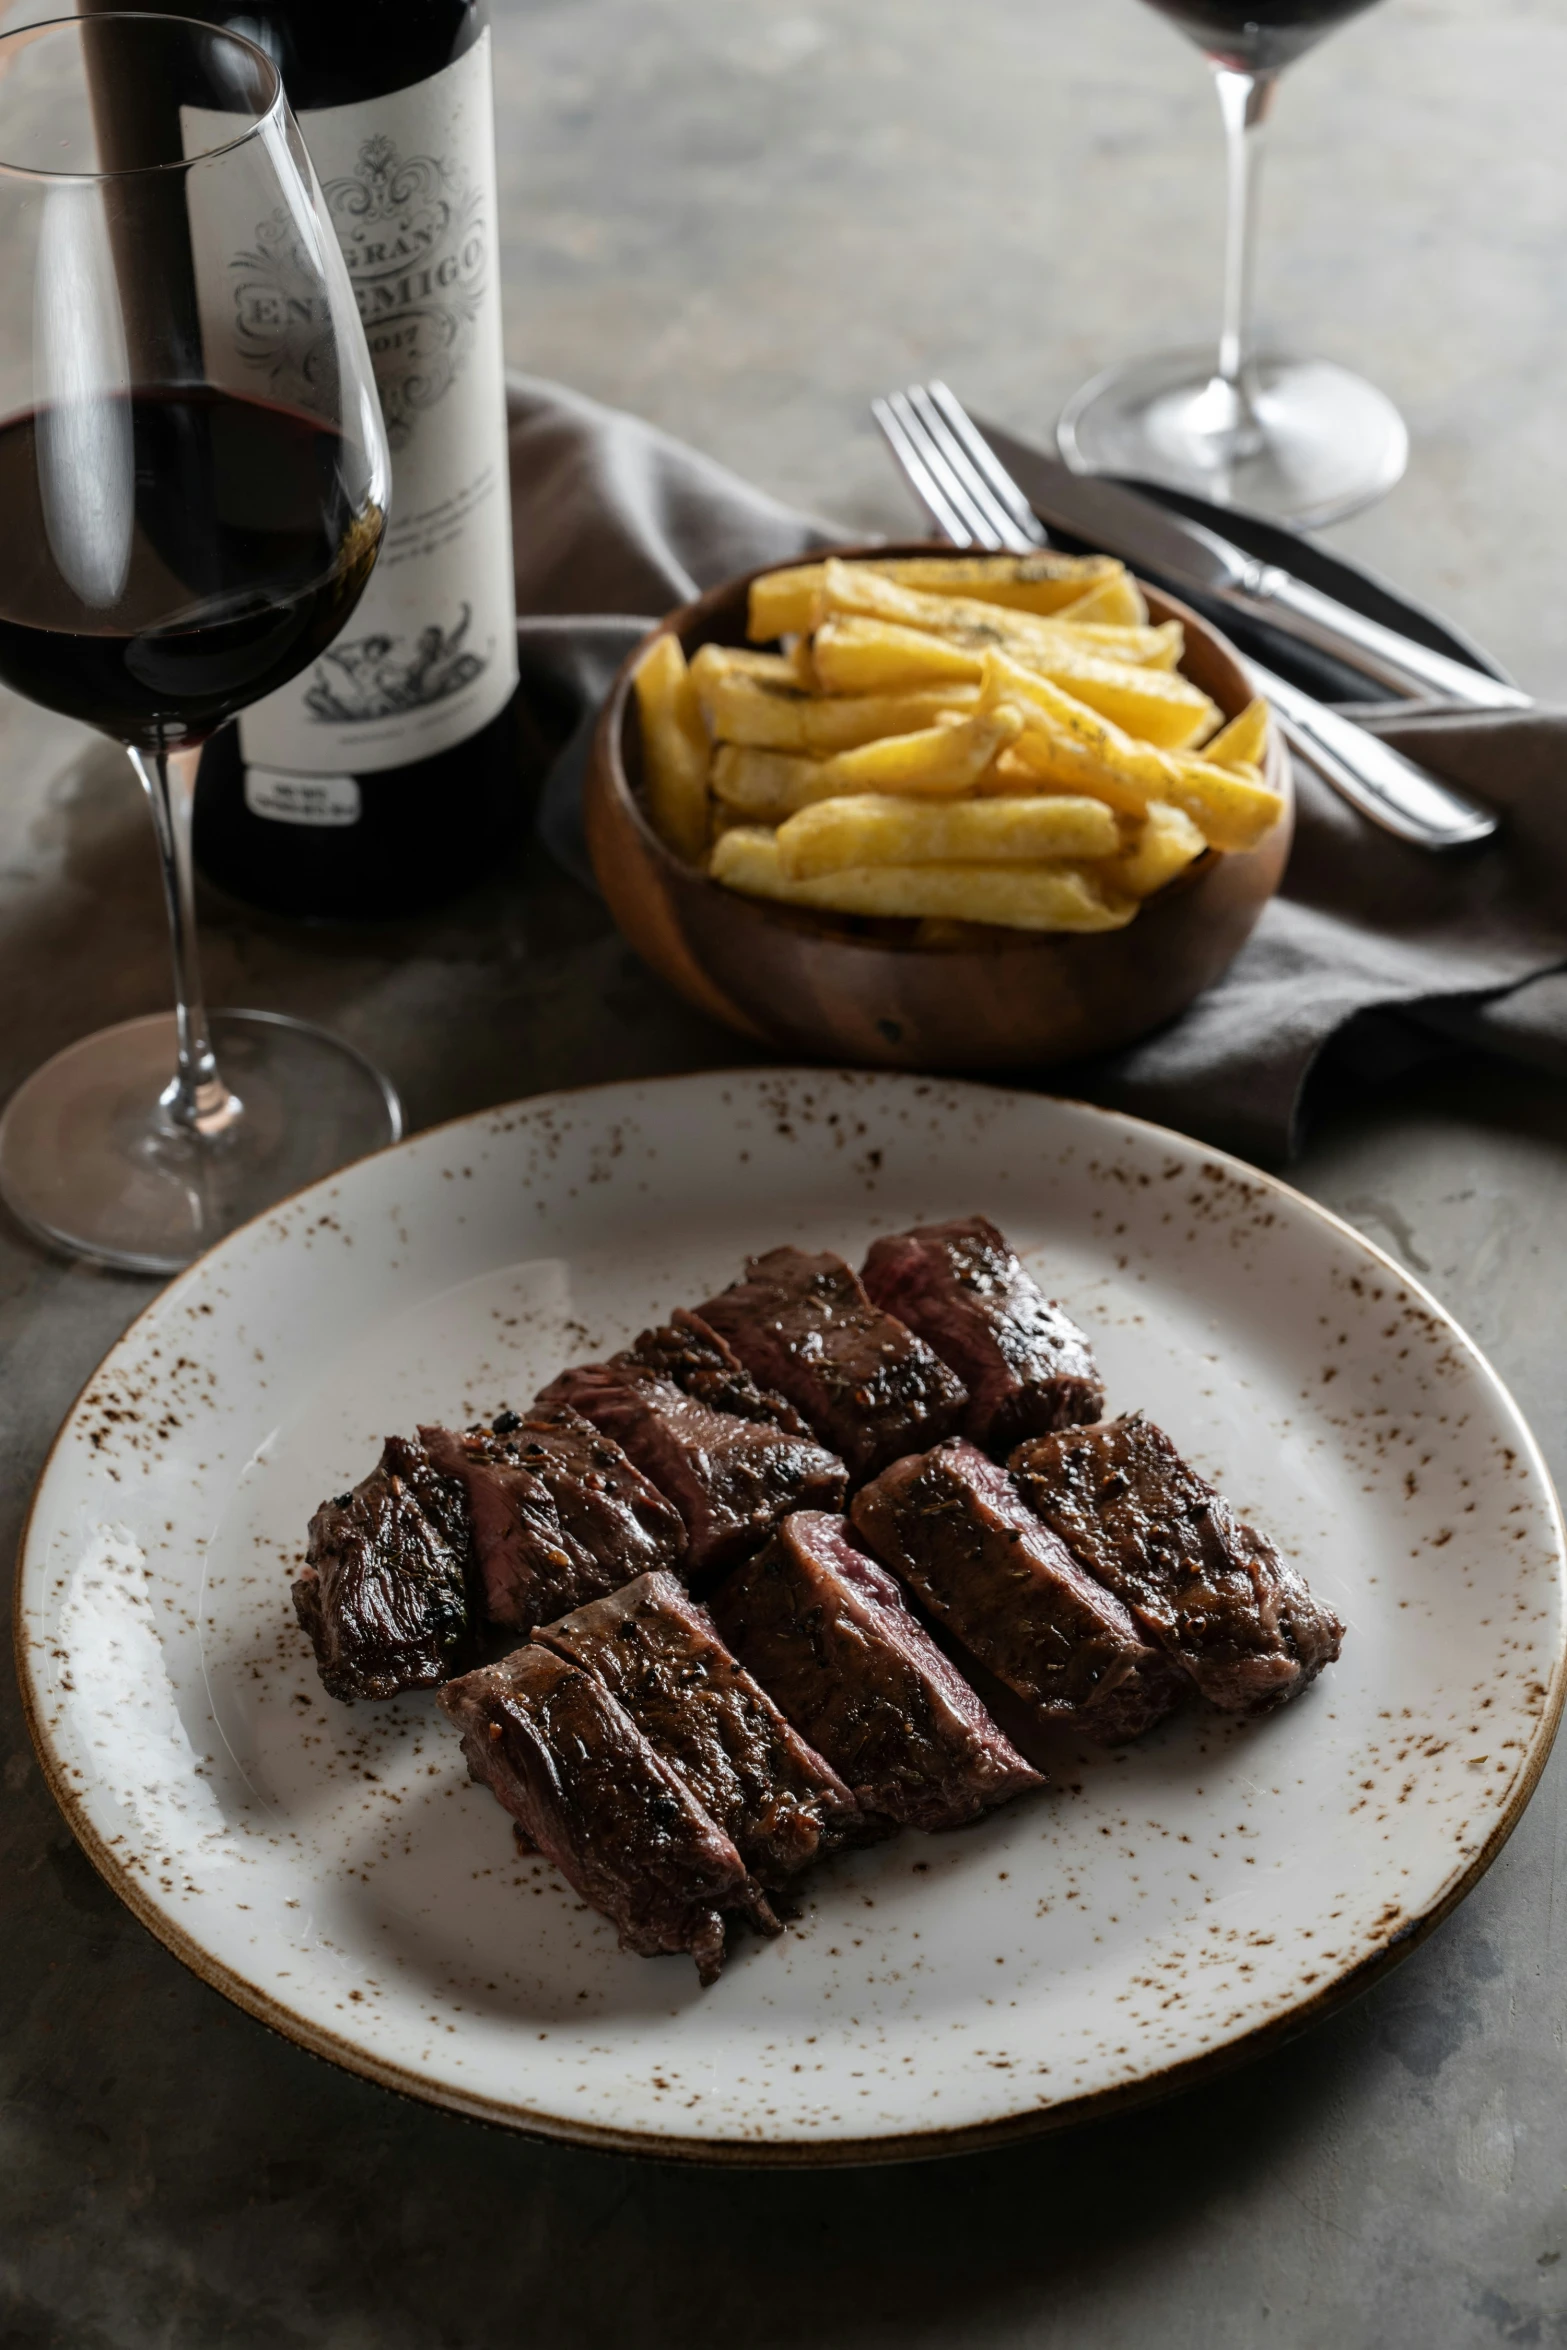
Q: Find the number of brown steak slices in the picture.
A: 10